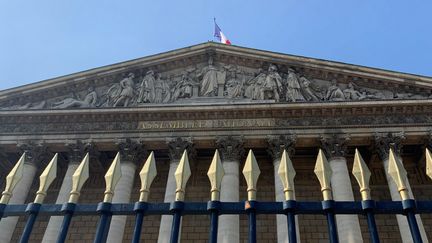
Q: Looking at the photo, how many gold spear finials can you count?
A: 13